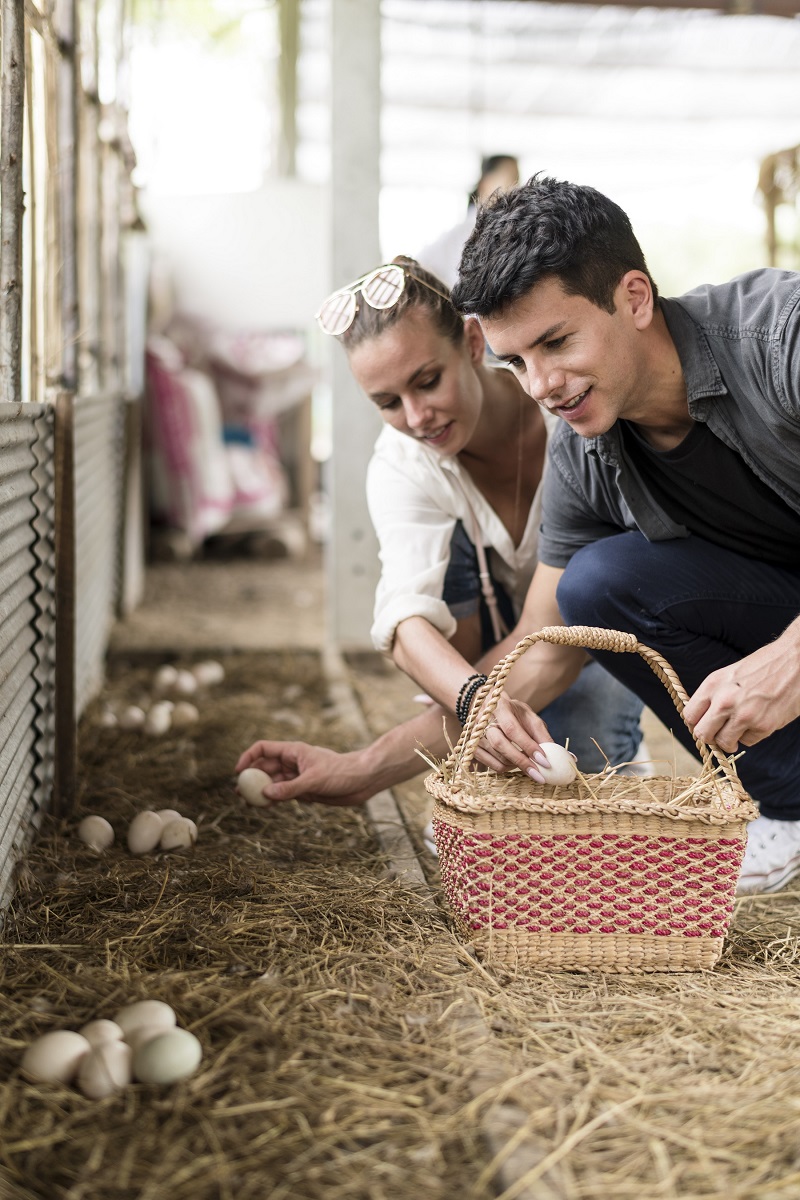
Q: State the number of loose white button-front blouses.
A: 1